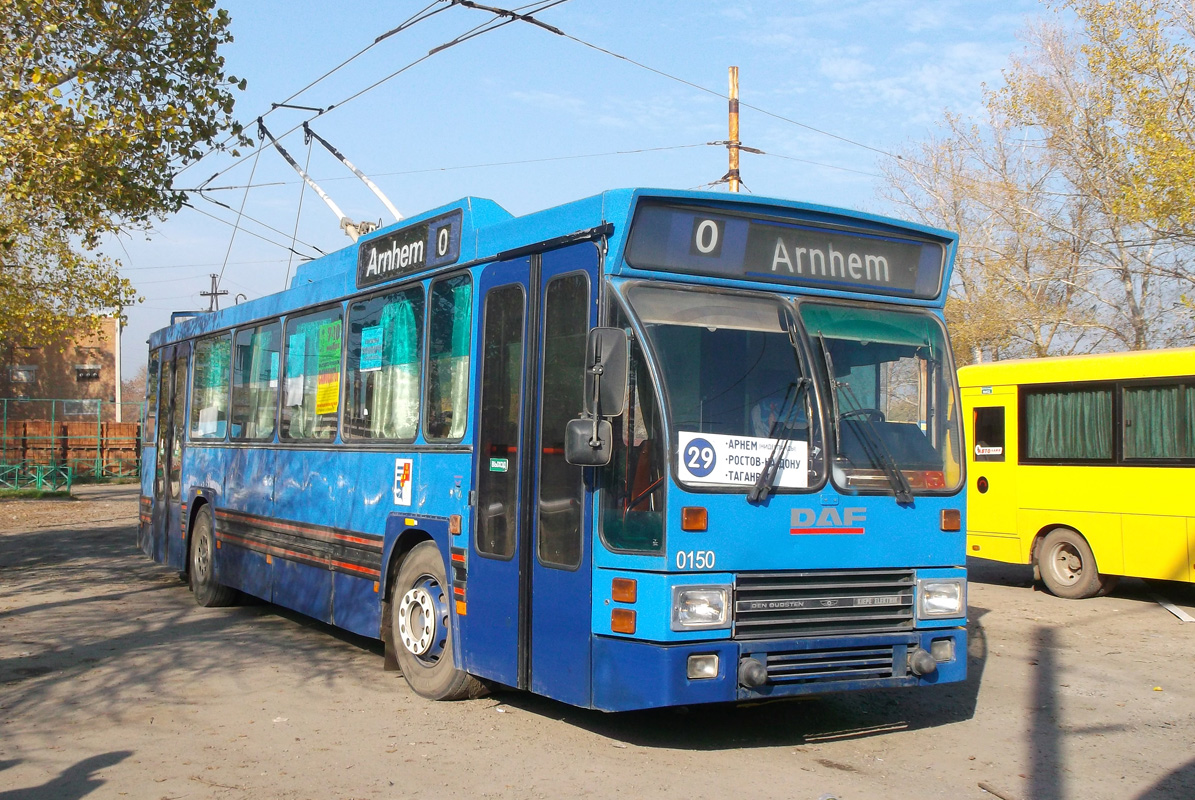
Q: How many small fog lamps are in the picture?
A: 2